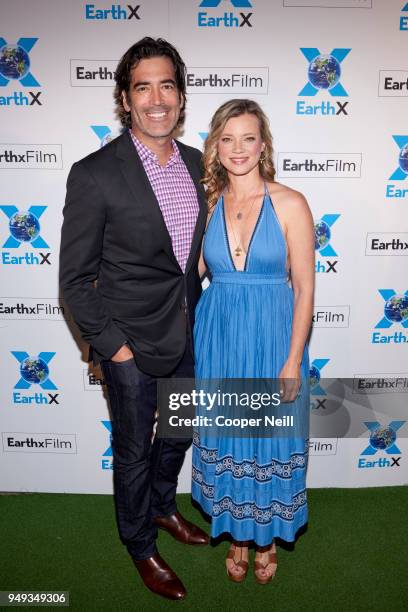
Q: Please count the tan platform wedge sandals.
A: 2